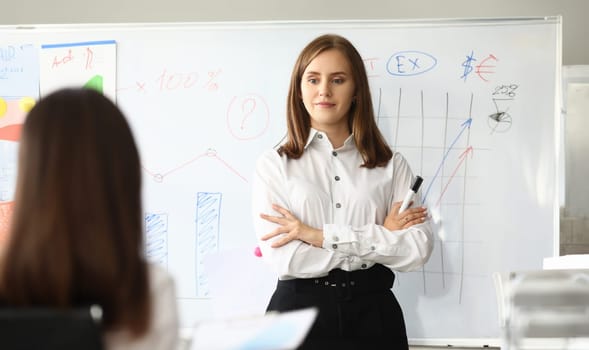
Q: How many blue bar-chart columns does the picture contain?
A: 2